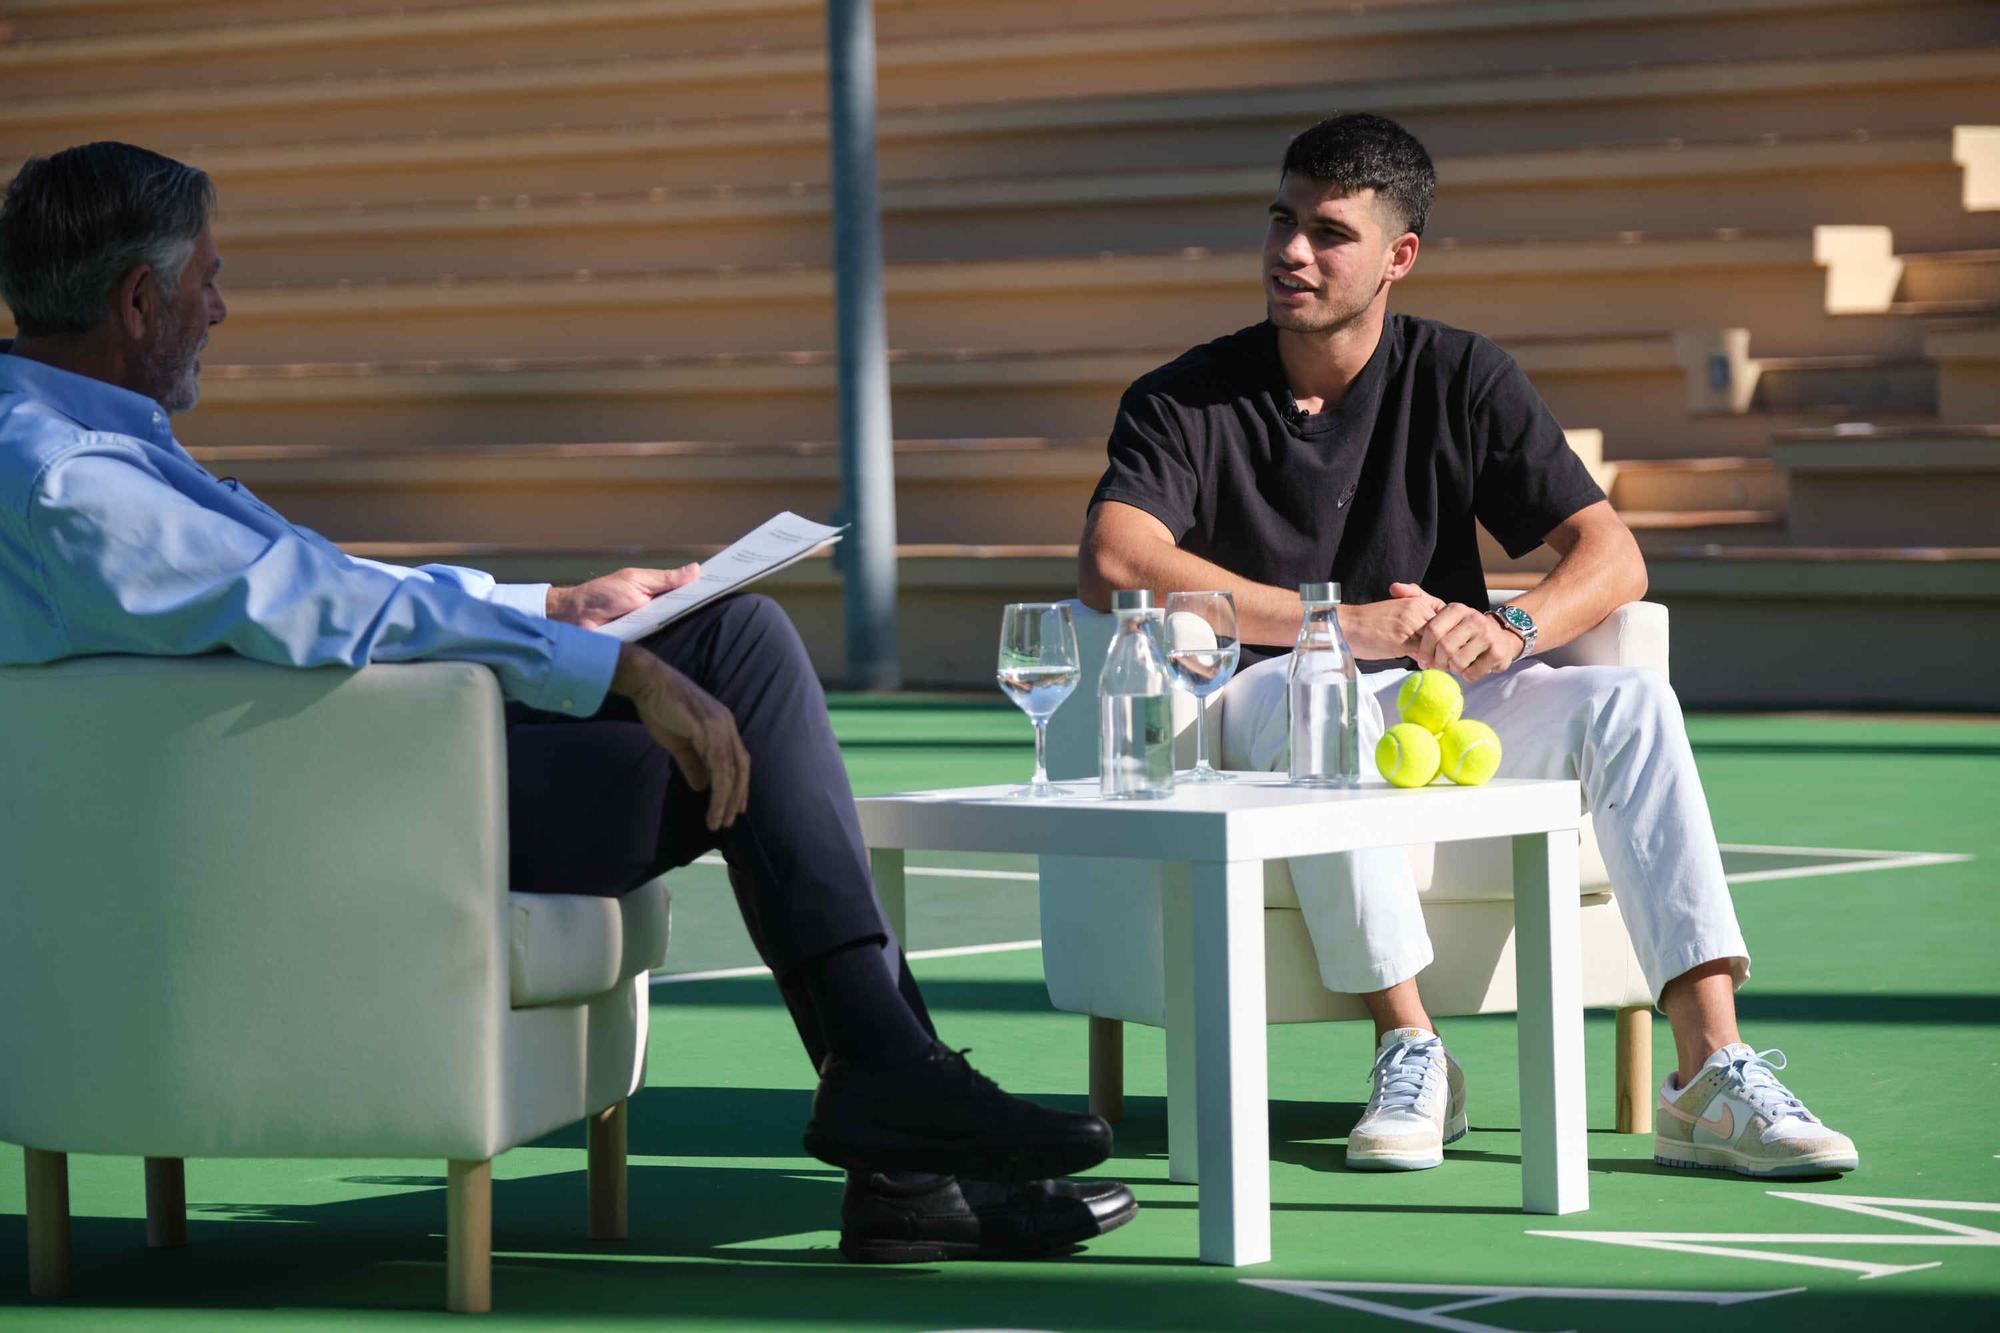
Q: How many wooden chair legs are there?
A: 6